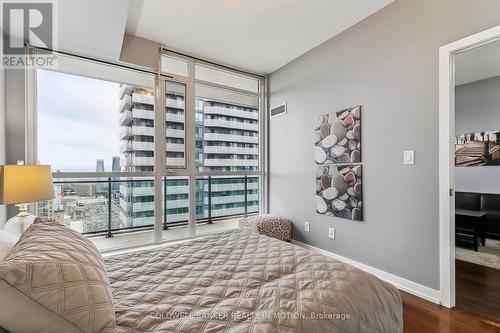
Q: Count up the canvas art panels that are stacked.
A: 2